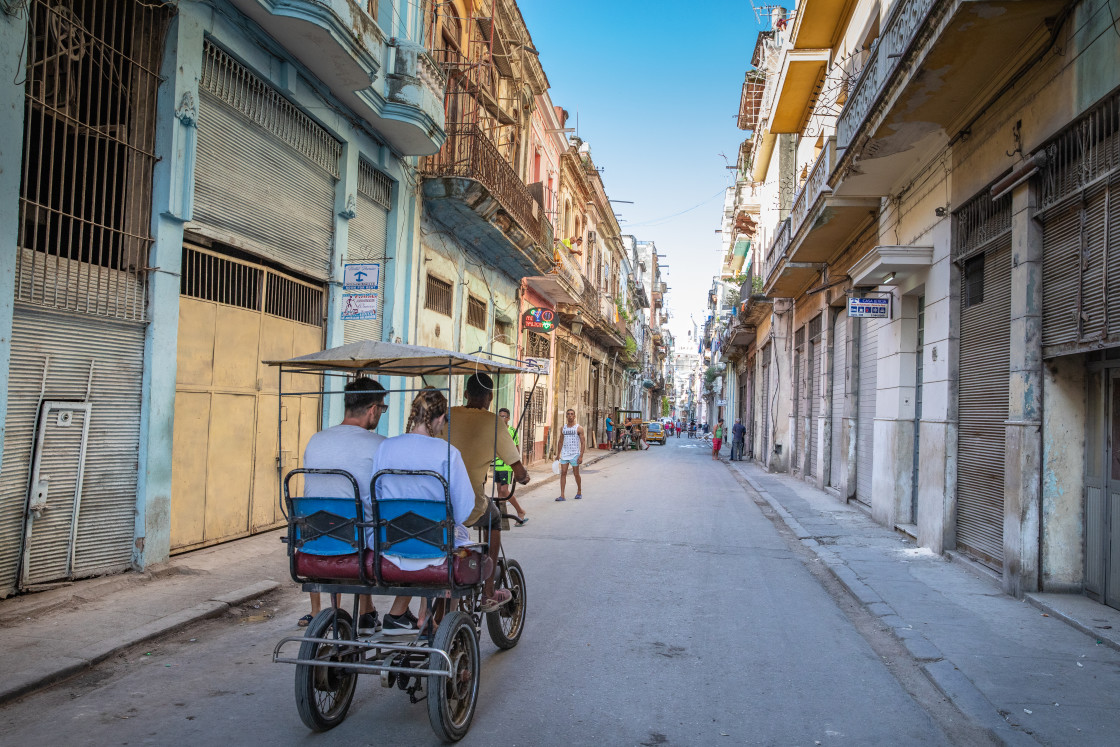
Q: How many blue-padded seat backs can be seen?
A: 2